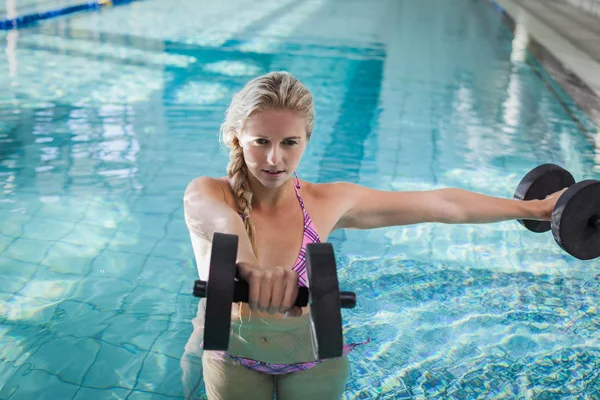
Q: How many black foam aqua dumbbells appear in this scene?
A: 2